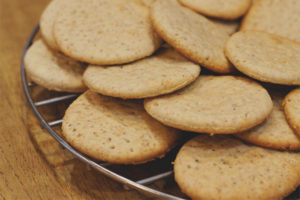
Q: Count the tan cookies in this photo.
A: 13